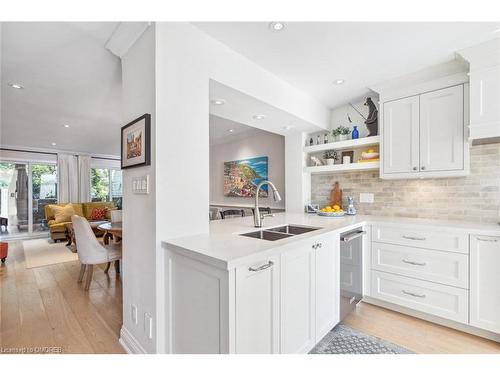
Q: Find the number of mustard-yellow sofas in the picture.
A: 1